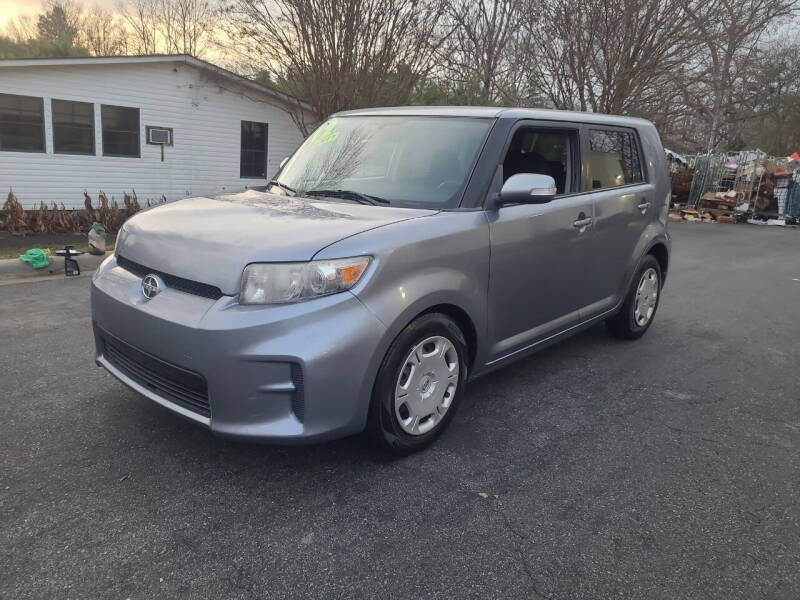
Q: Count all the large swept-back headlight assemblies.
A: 1